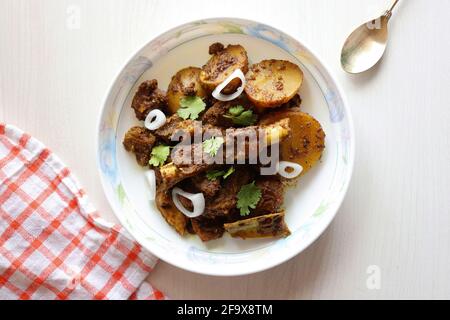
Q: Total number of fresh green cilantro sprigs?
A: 6